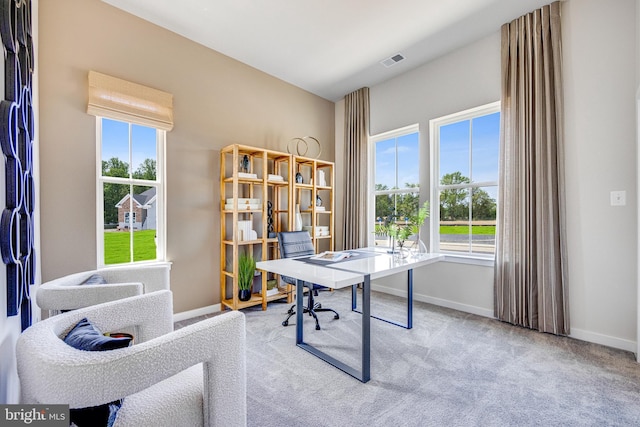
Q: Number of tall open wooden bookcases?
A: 2